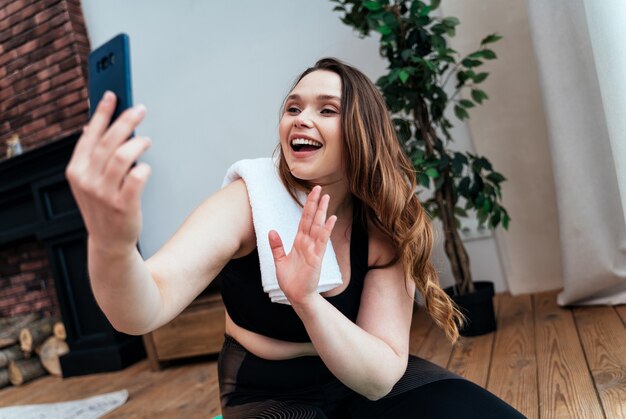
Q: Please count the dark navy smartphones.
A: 1